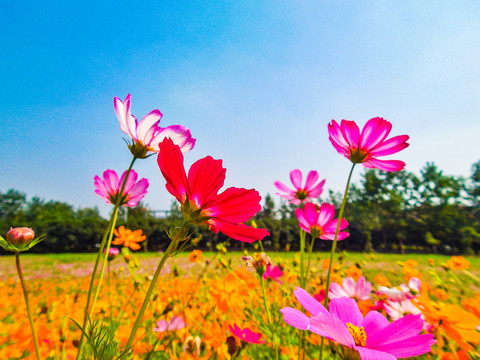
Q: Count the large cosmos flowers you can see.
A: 7